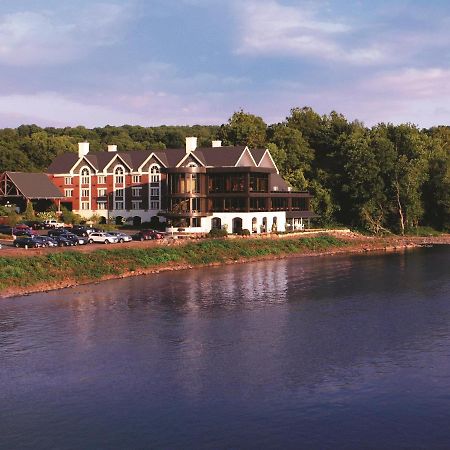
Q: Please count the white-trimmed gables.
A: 6